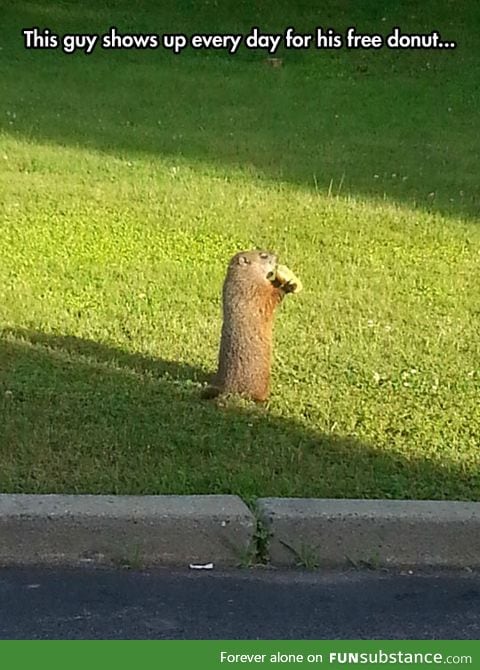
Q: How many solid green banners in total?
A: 1